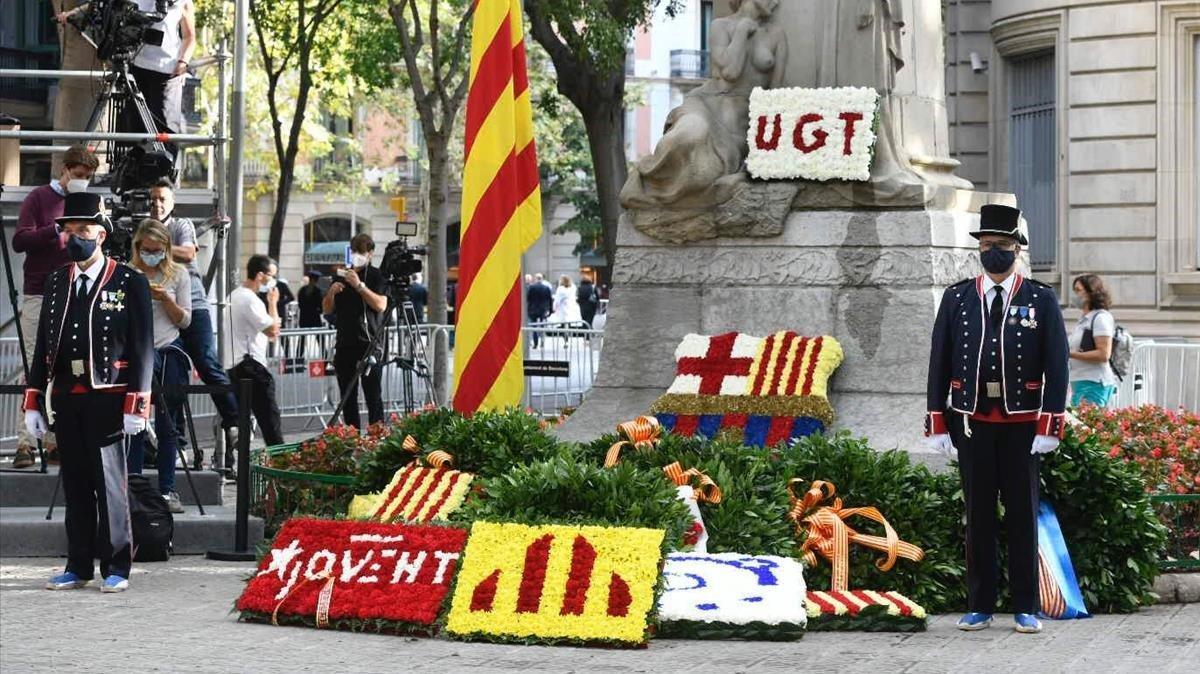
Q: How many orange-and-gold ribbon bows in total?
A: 4